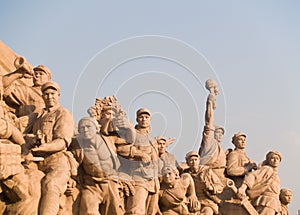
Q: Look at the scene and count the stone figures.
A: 12